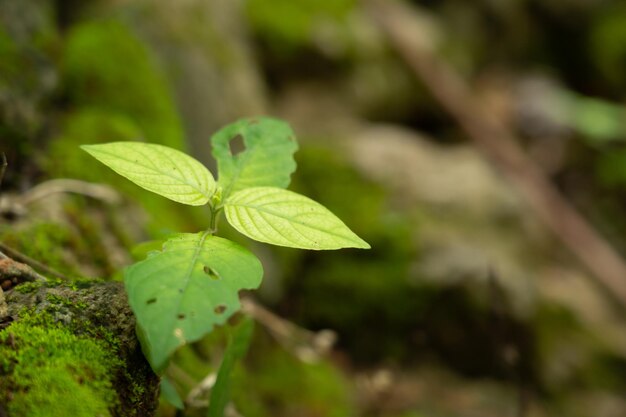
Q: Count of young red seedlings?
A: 0